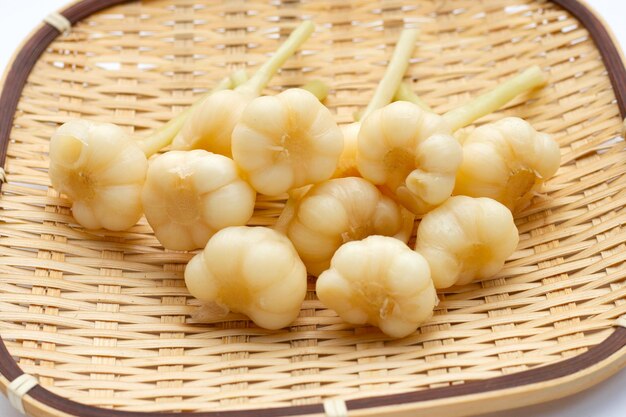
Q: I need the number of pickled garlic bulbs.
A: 11